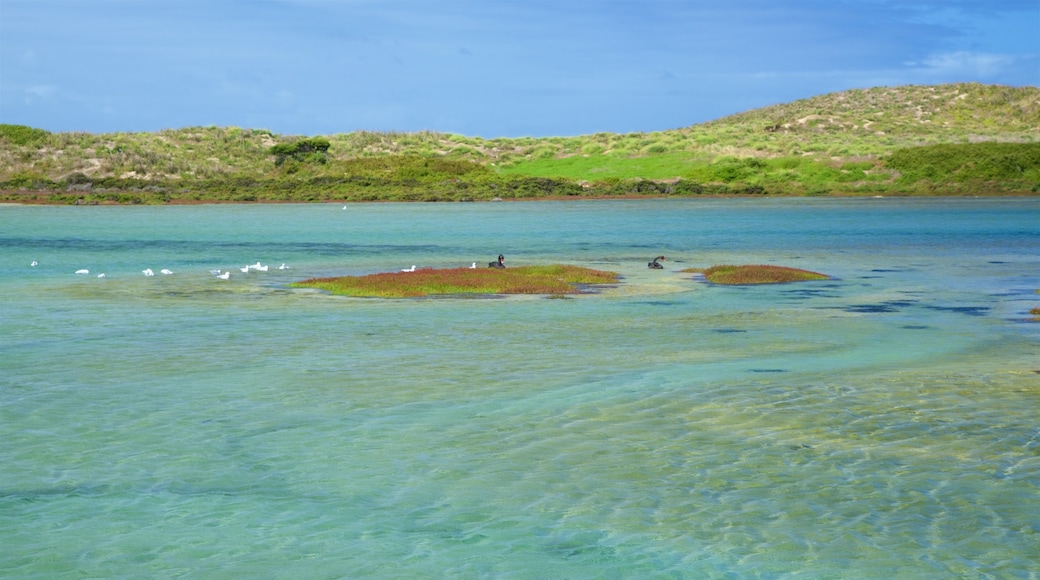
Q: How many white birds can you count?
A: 14